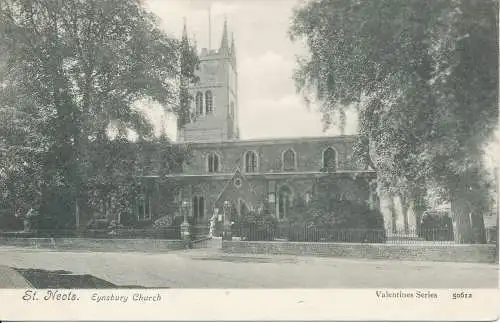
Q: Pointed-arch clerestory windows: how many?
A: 4